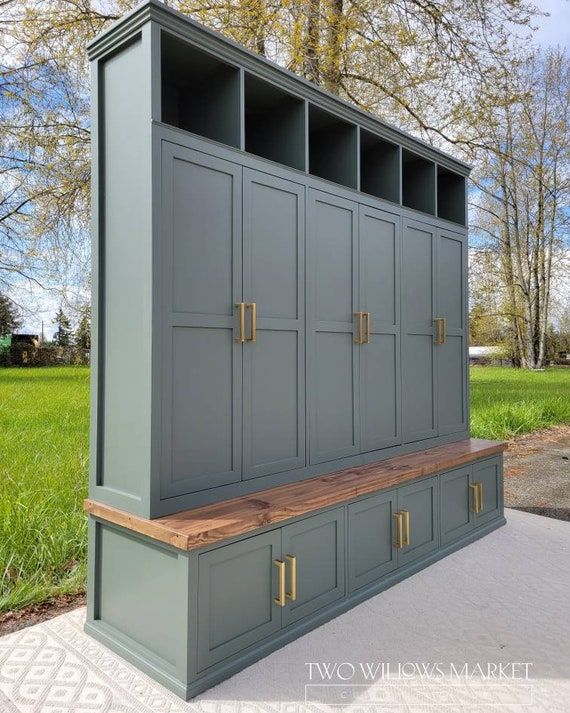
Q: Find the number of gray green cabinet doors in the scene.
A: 12